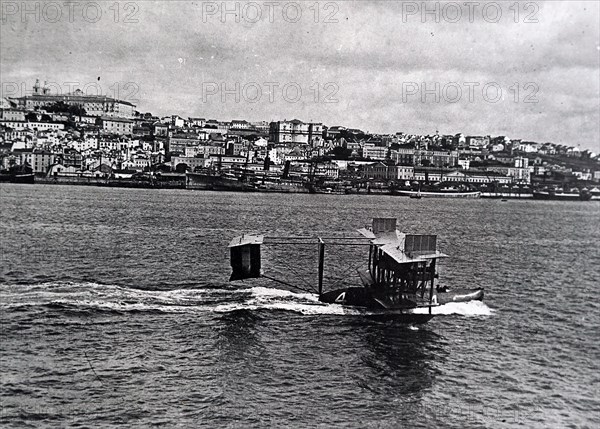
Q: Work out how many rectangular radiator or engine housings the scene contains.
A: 2